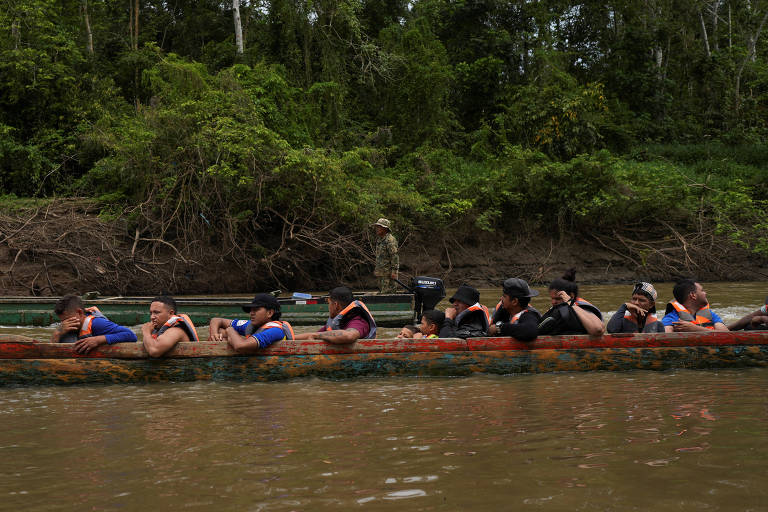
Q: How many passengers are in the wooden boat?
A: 12